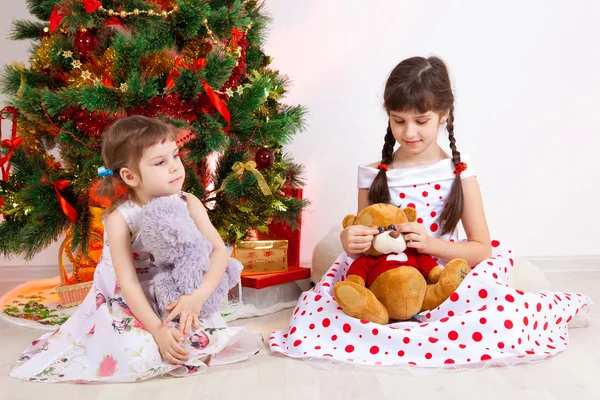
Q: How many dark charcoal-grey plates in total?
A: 0